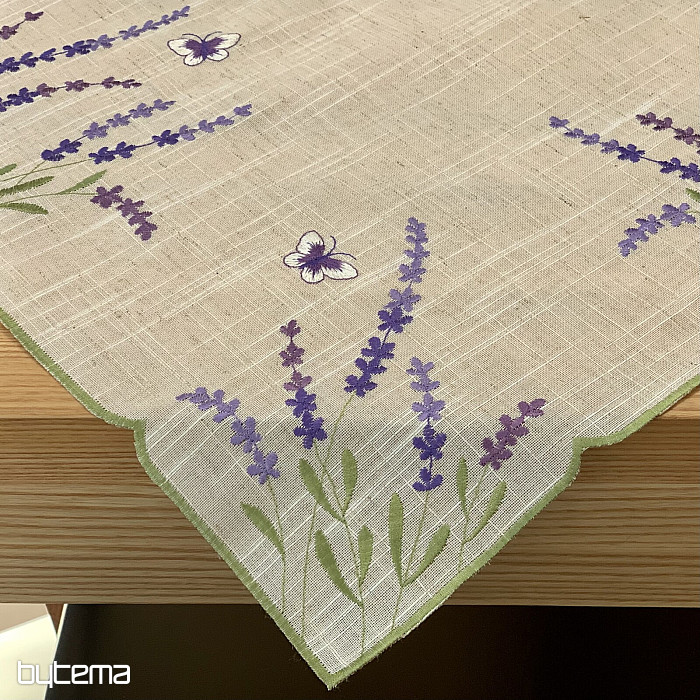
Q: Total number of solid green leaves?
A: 14